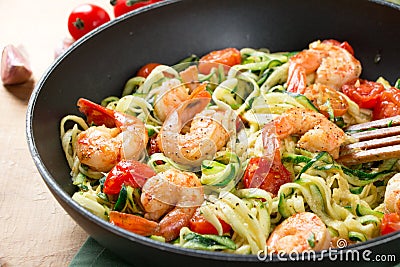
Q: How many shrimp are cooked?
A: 8